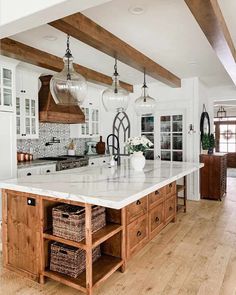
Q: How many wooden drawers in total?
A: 6